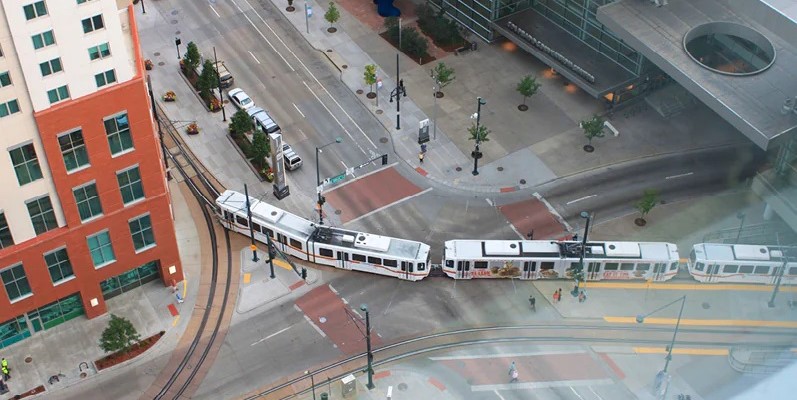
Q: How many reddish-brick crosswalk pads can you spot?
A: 4